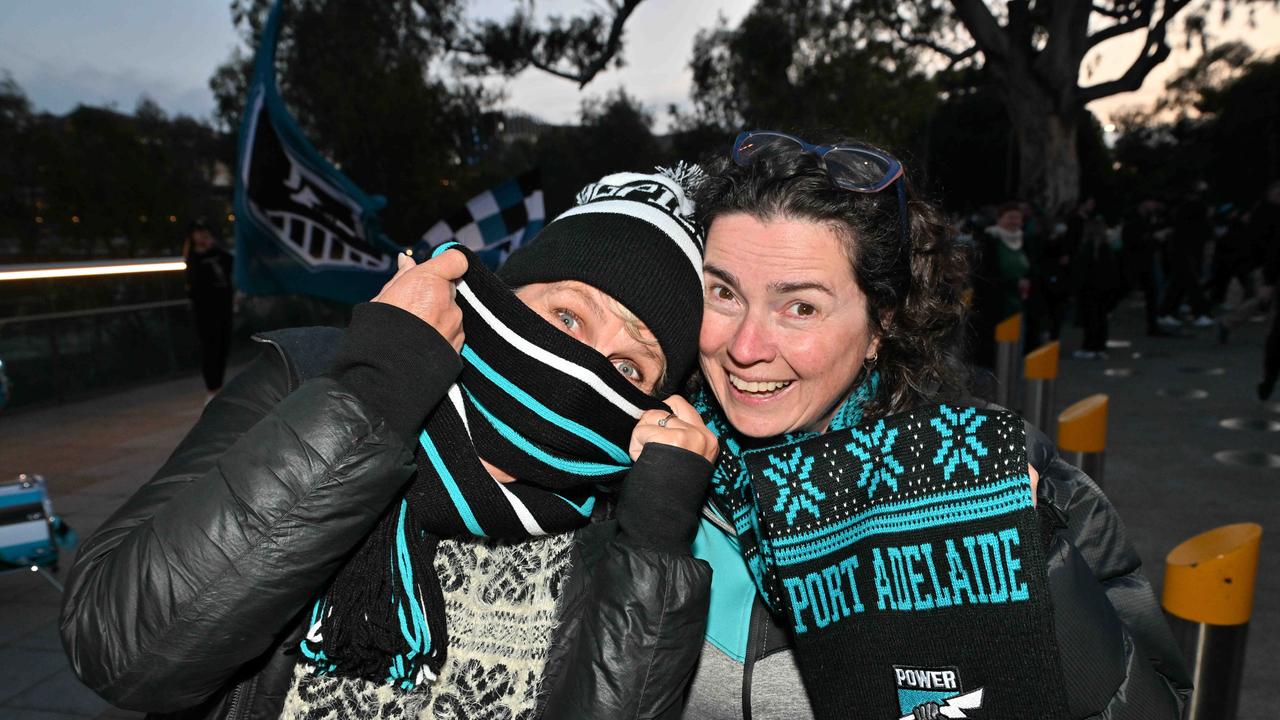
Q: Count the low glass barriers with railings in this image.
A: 1